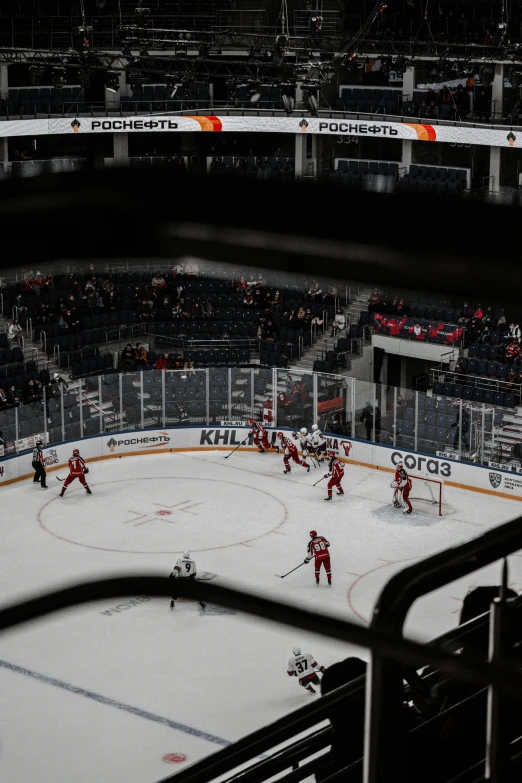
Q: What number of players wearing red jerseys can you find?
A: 6